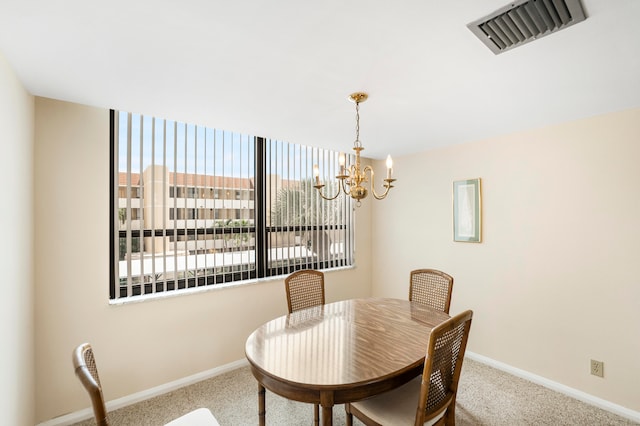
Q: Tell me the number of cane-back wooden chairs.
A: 4